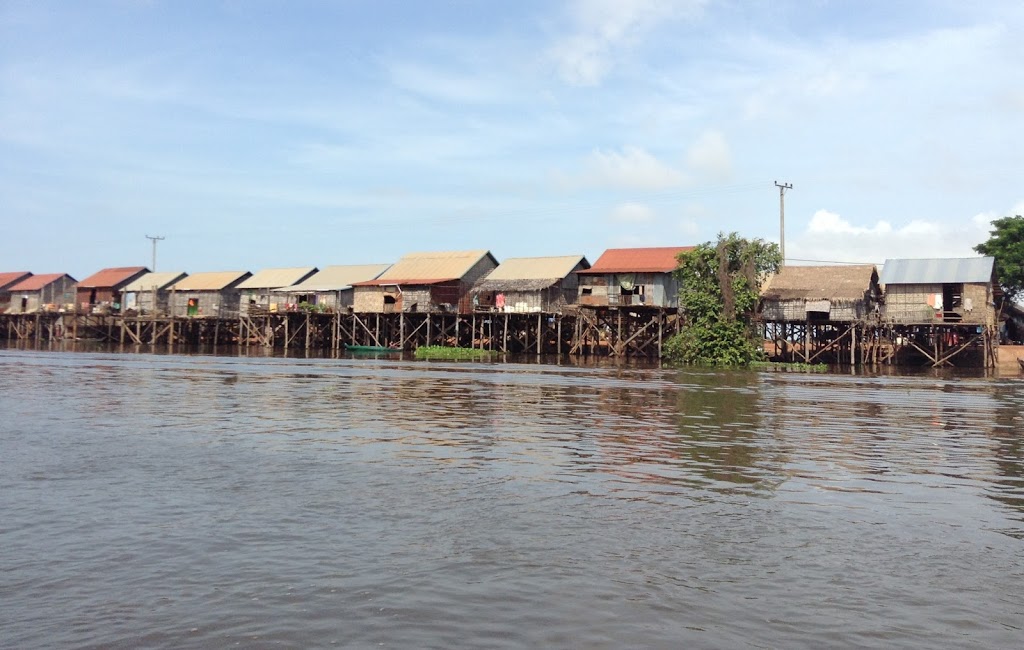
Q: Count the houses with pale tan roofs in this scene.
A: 6